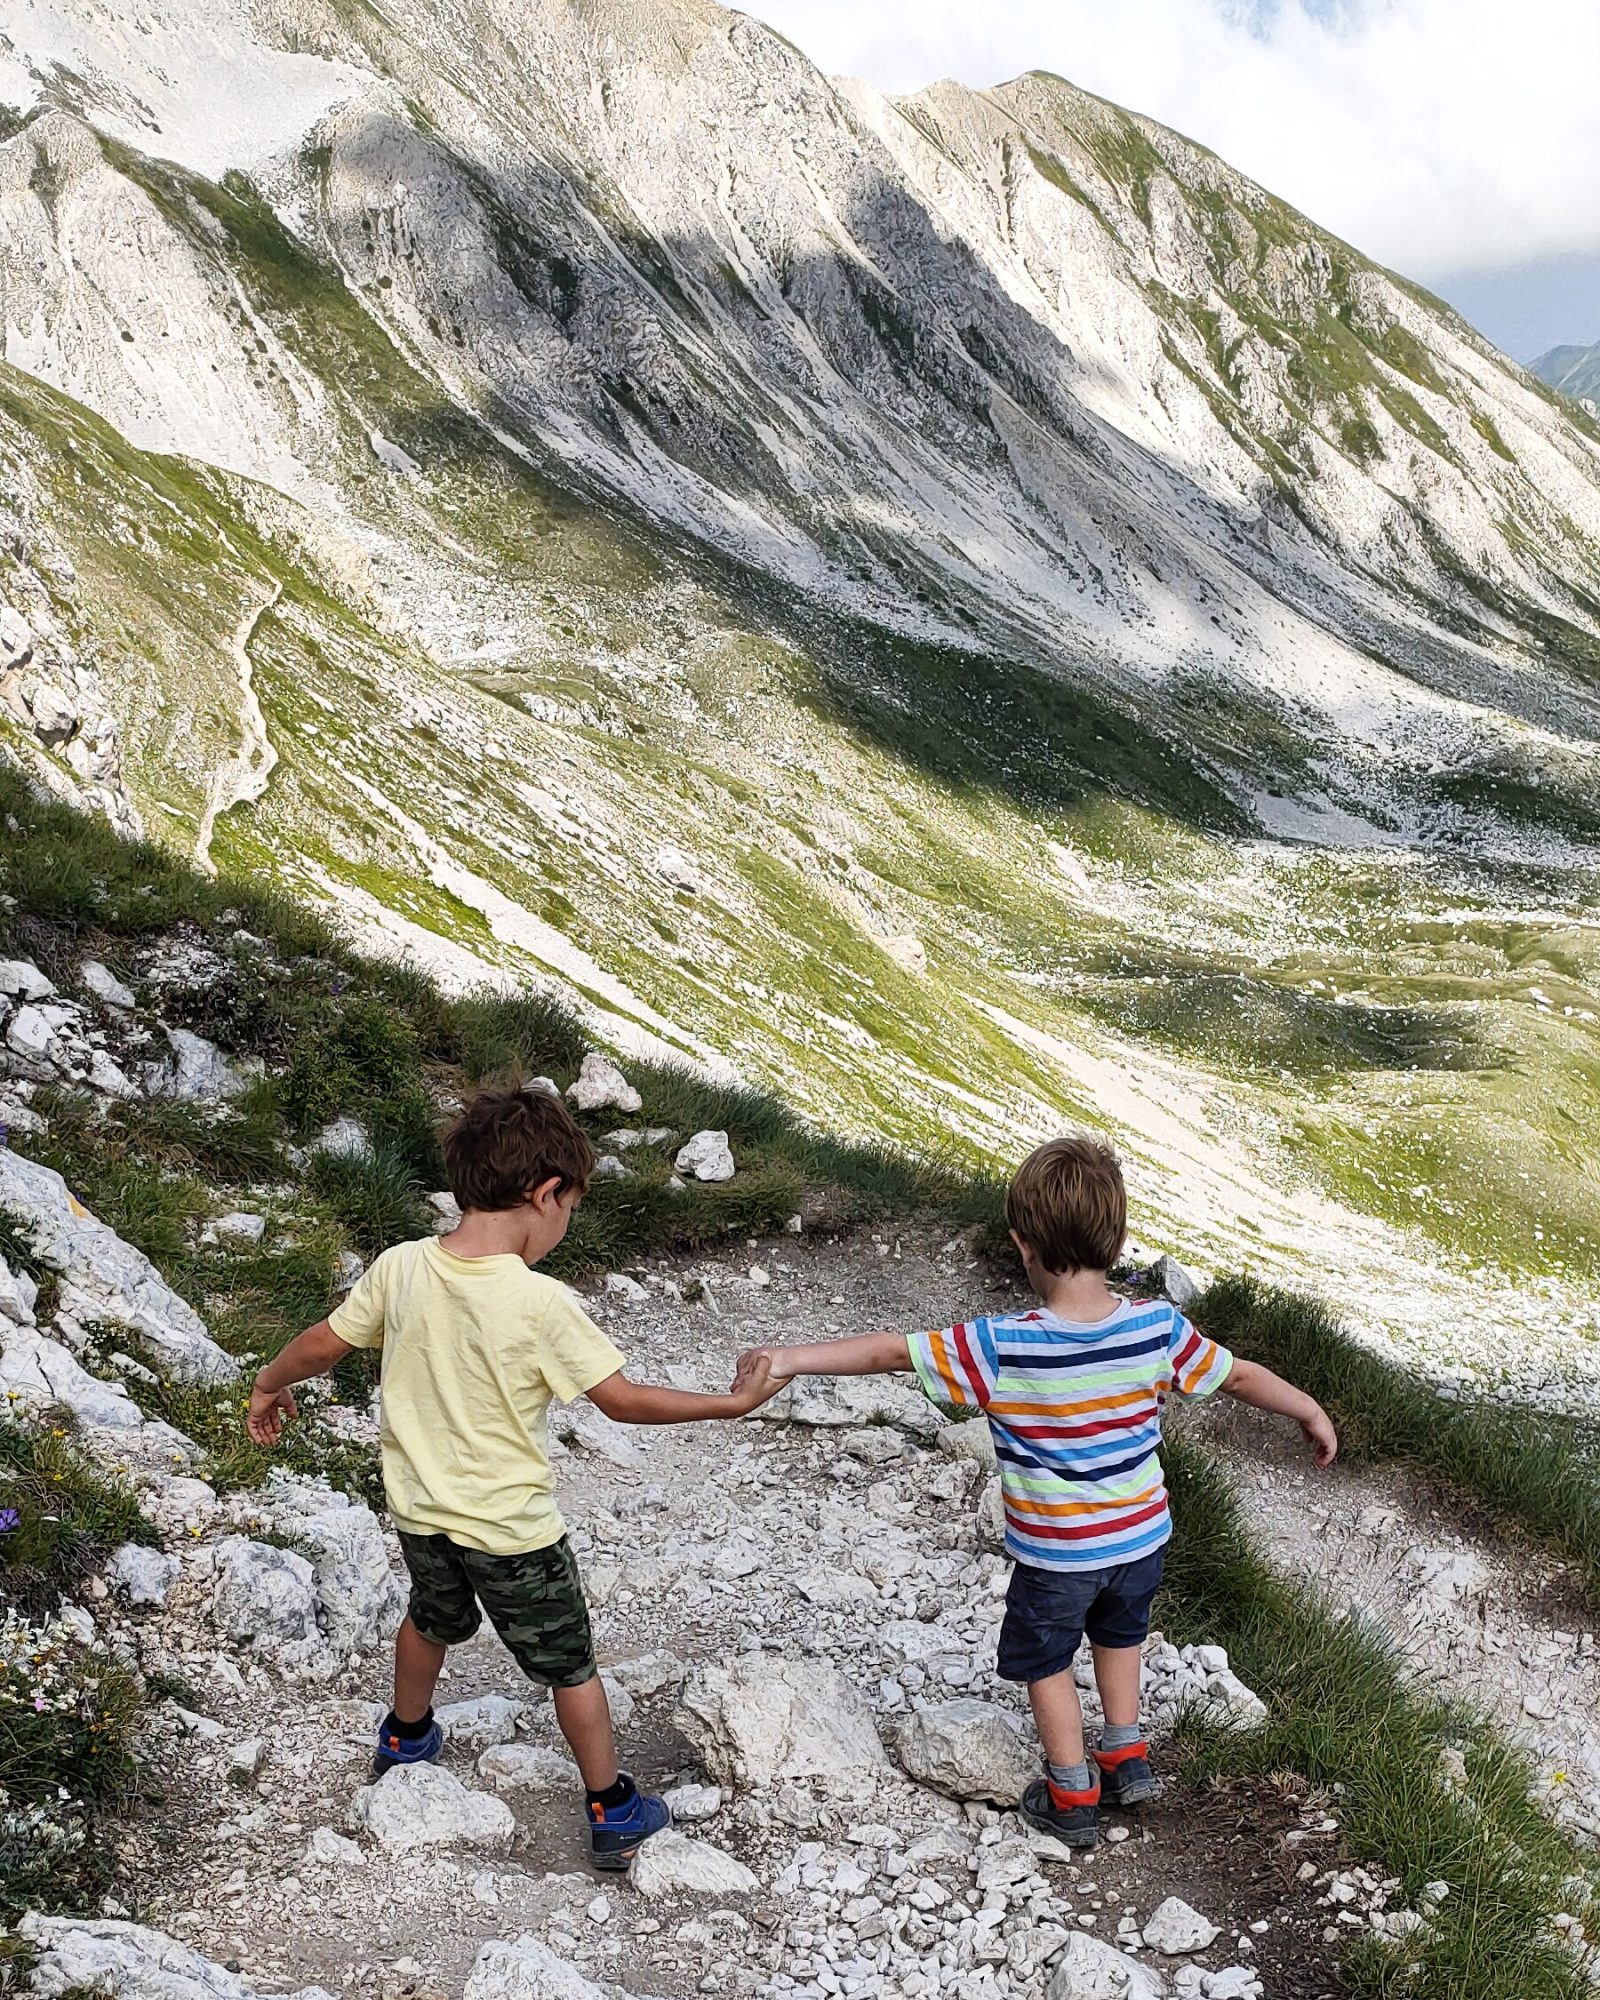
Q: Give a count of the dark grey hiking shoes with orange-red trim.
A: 2